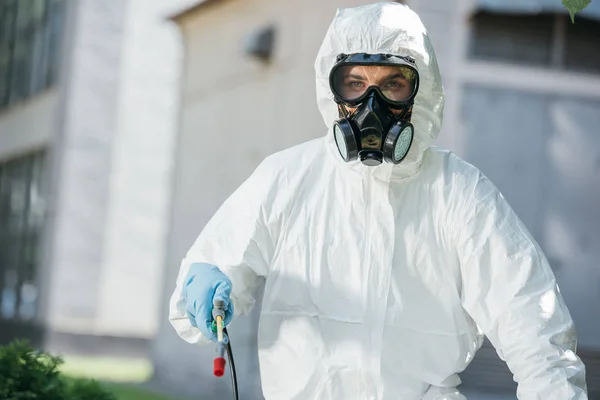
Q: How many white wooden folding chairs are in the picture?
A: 0